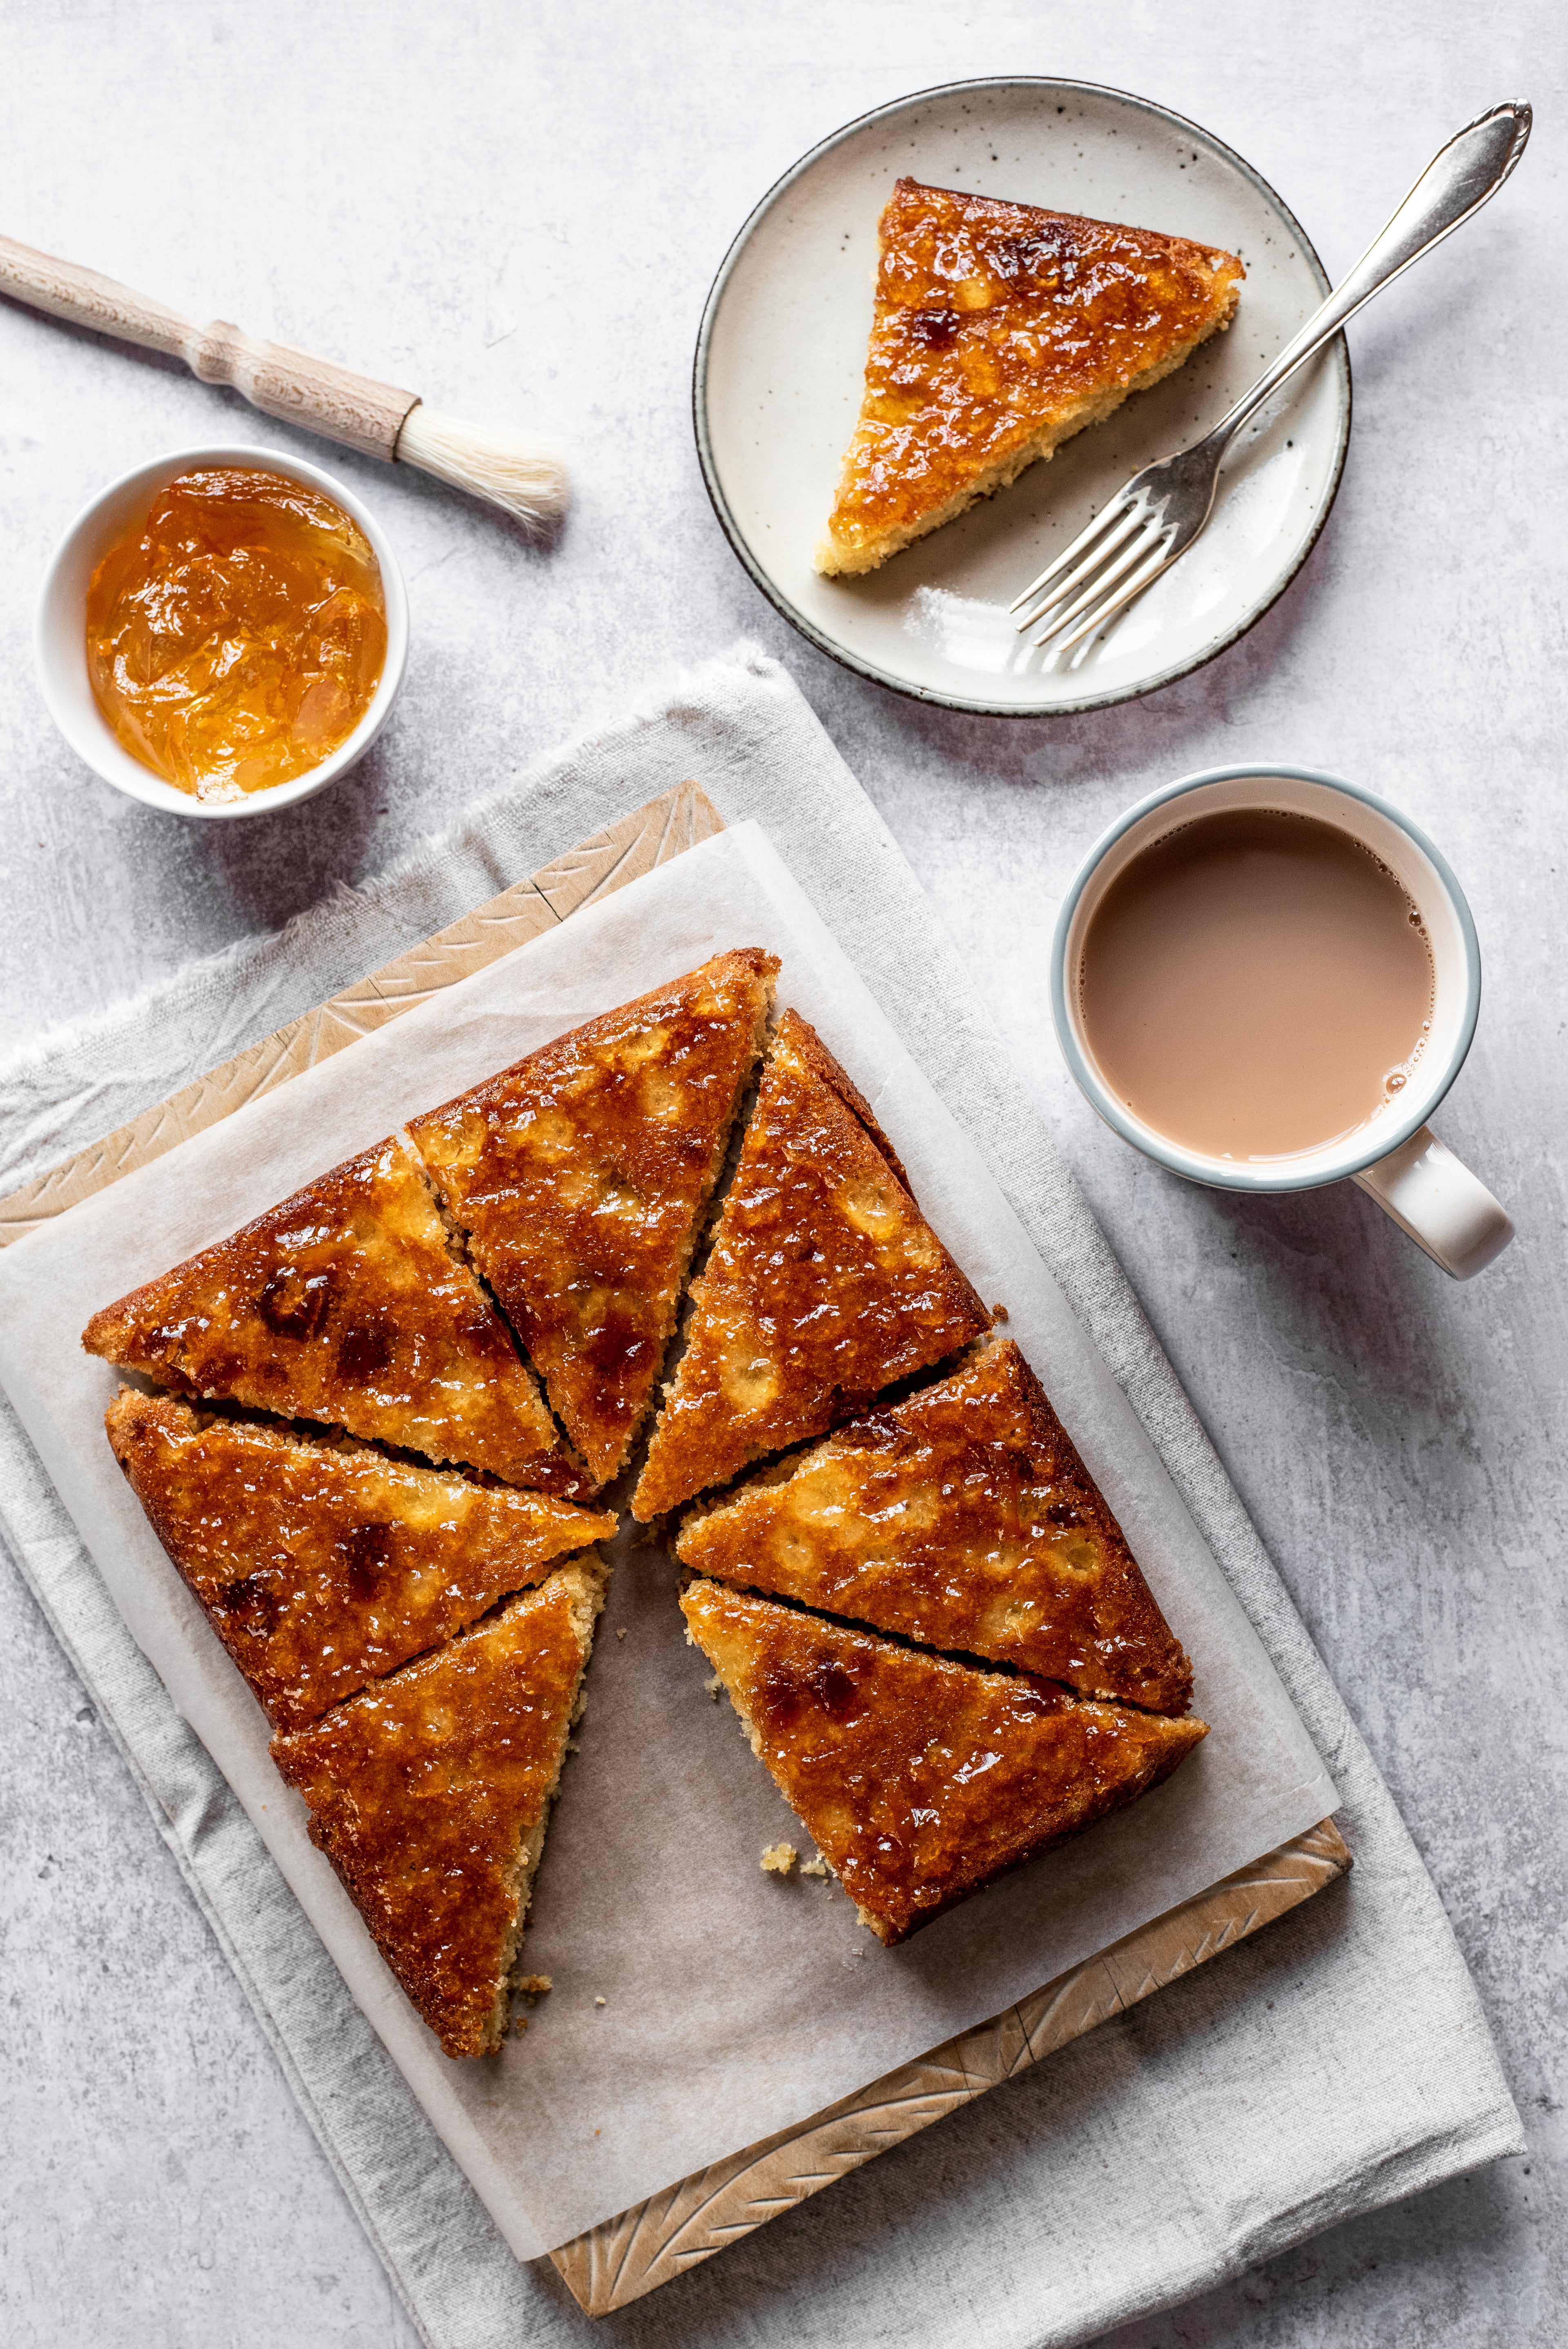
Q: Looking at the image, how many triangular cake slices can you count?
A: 8